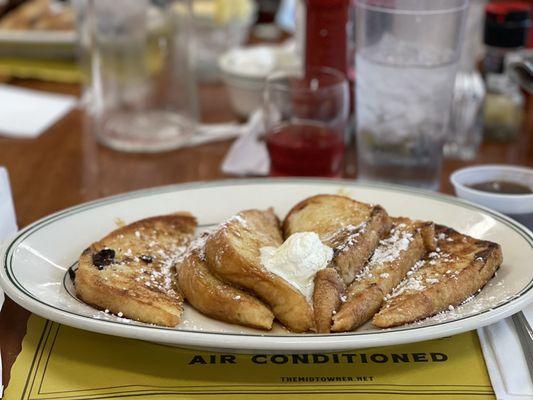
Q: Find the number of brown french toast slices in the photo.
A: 6